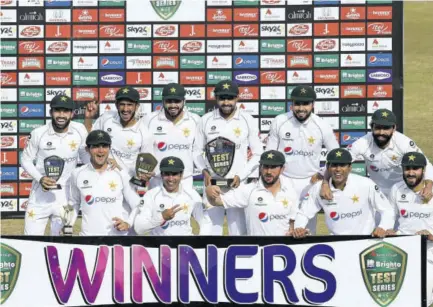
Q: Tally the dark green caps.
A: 11